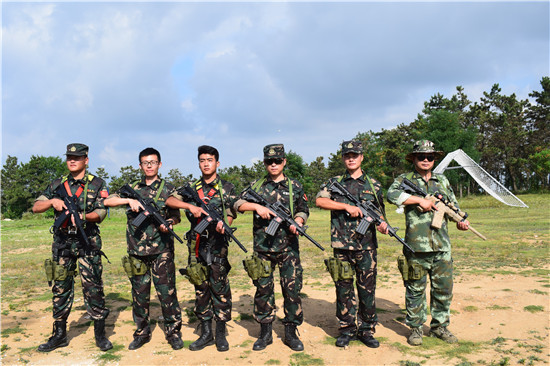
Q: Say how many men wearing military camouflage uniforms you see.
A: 6